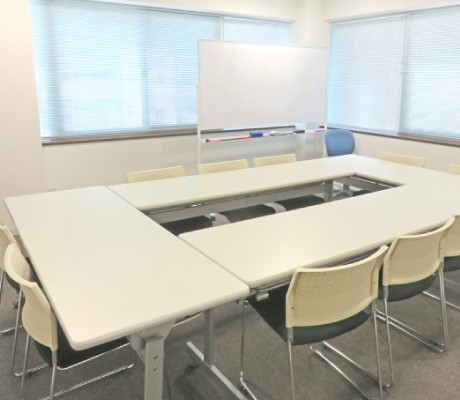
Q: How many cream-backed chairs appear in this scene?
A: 10